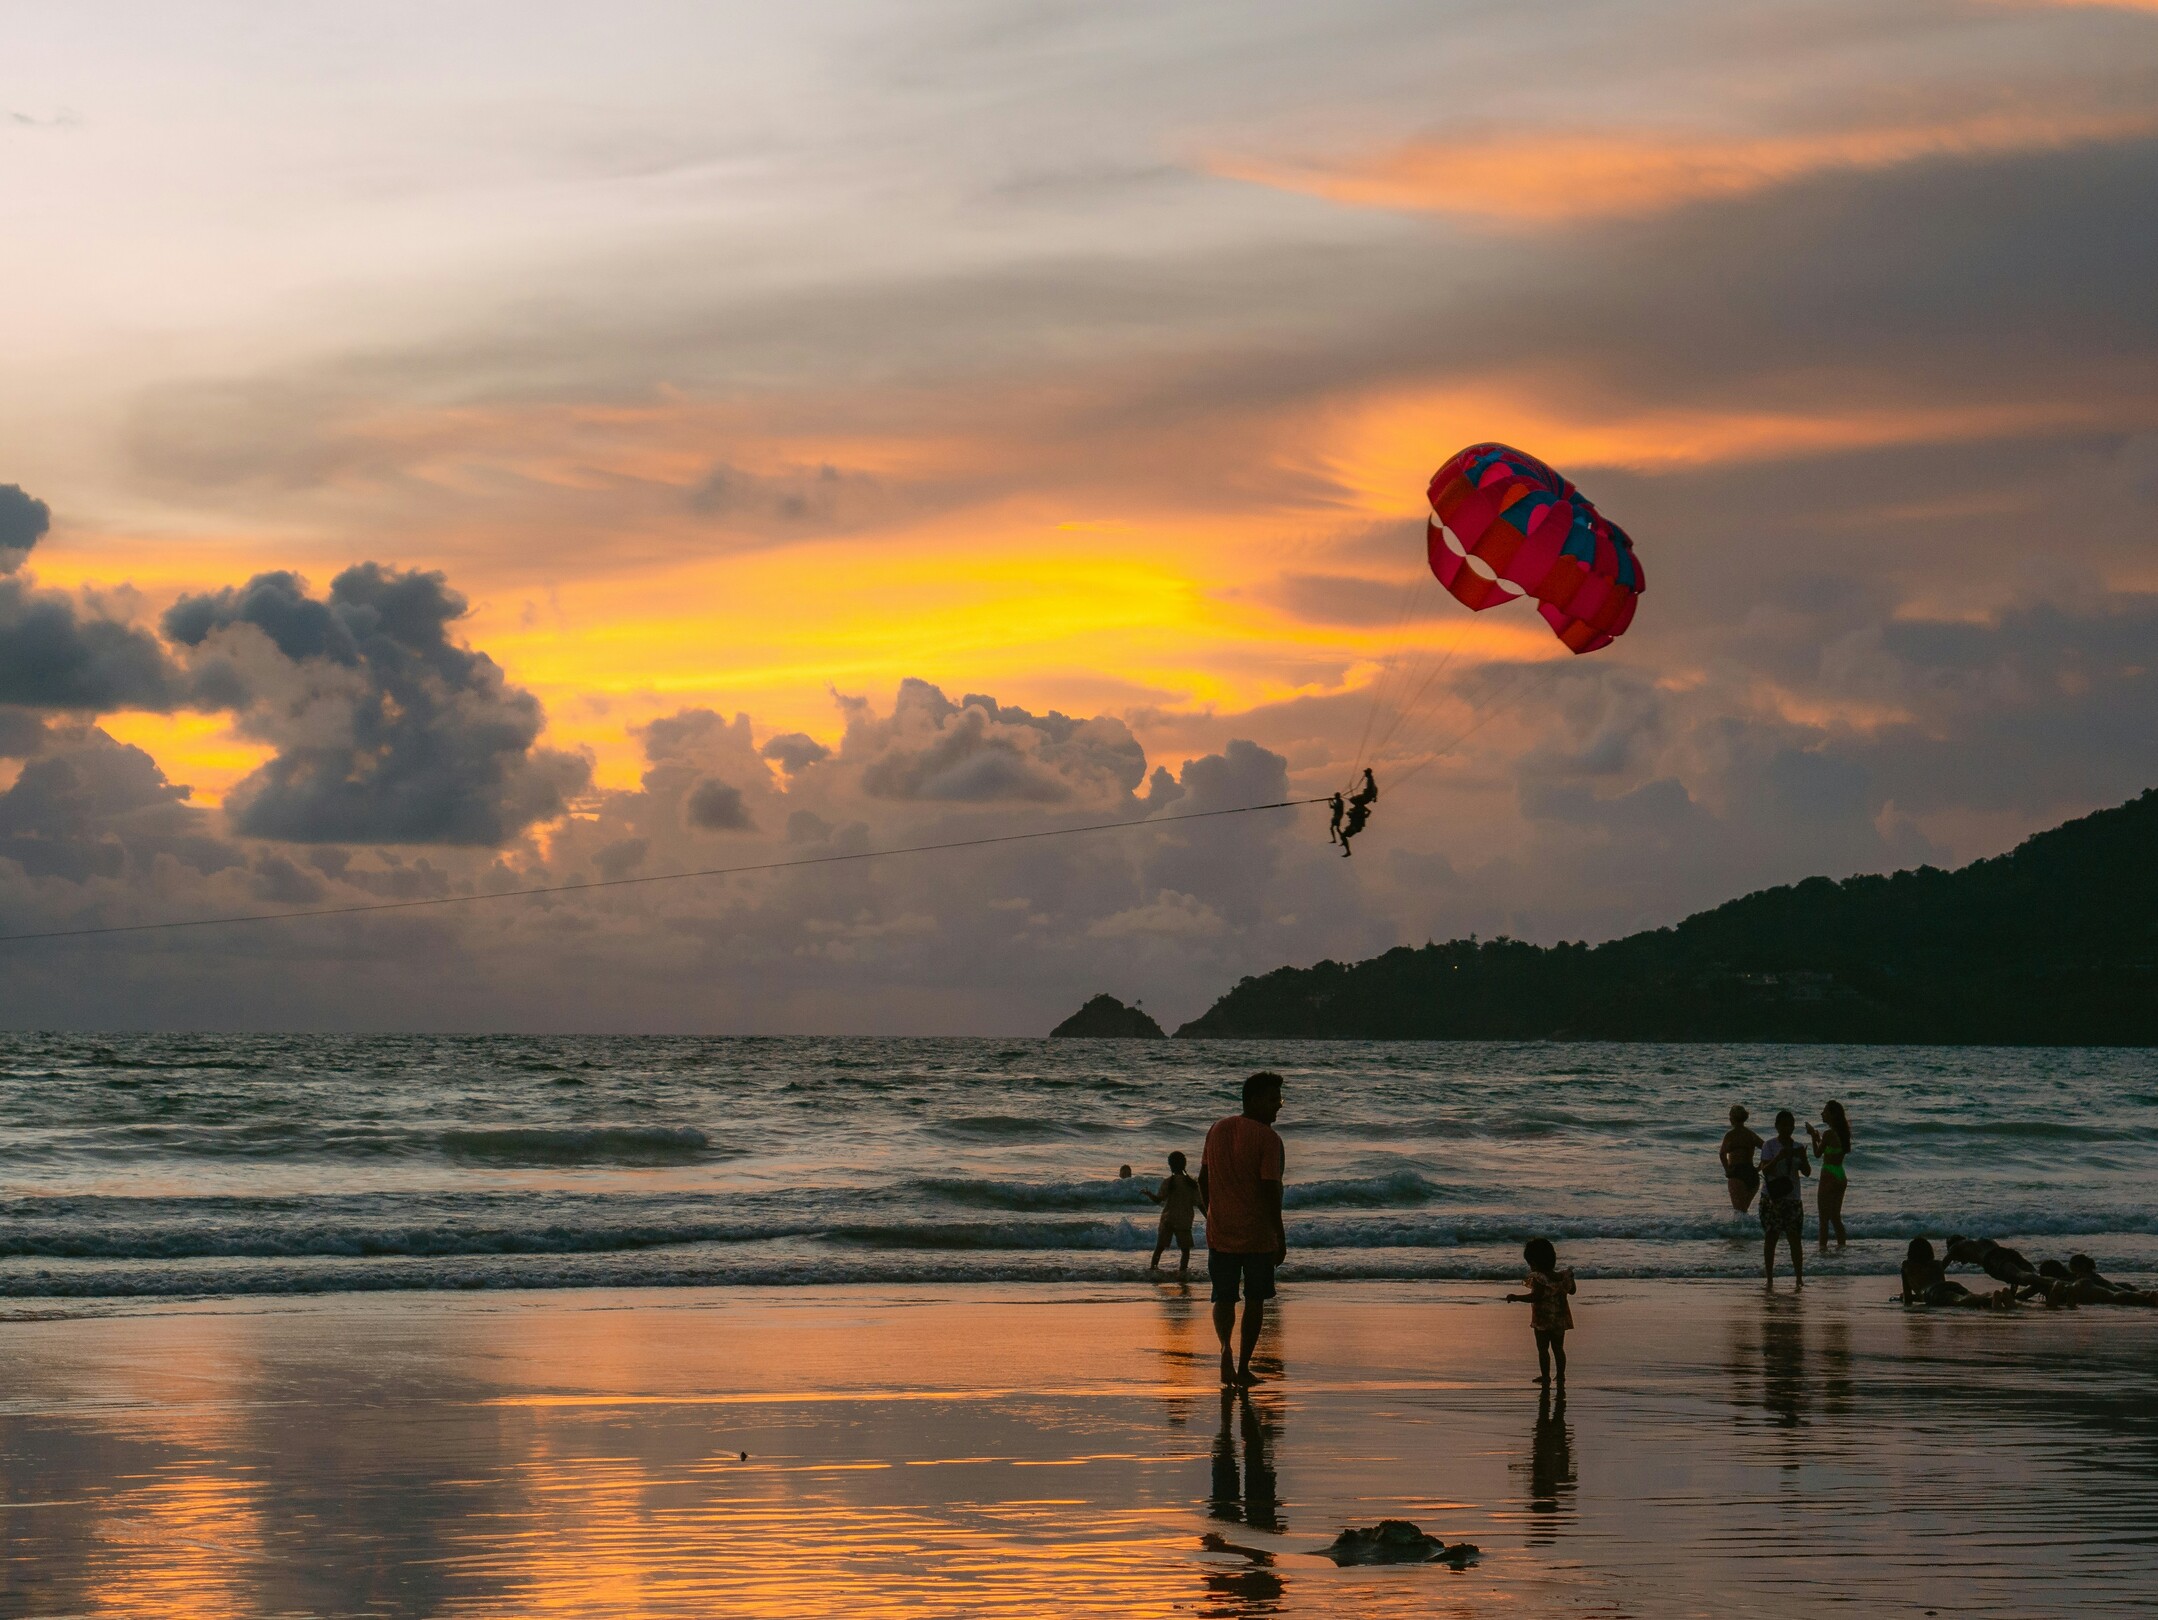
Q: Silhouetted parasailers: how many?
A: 3